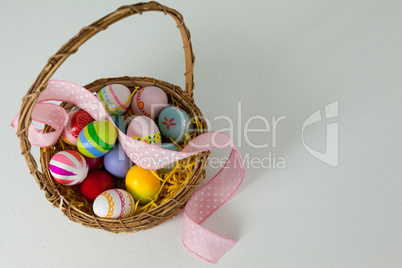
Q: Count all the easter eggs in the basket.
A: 14